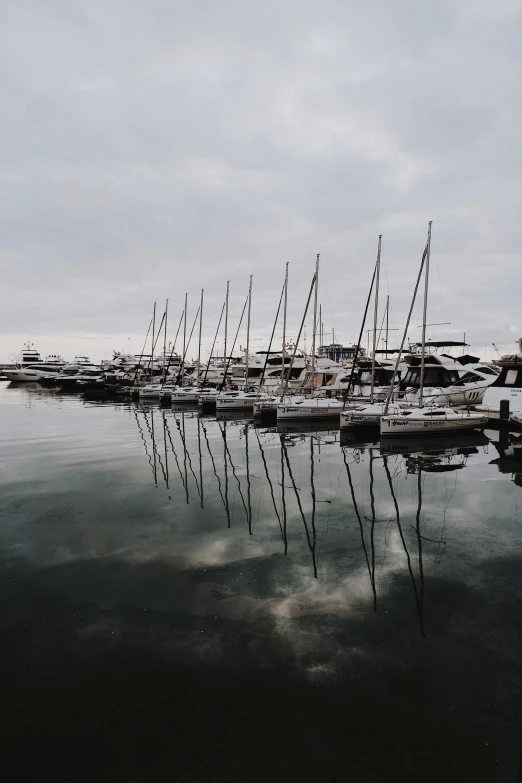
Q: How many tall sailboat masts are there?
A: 10